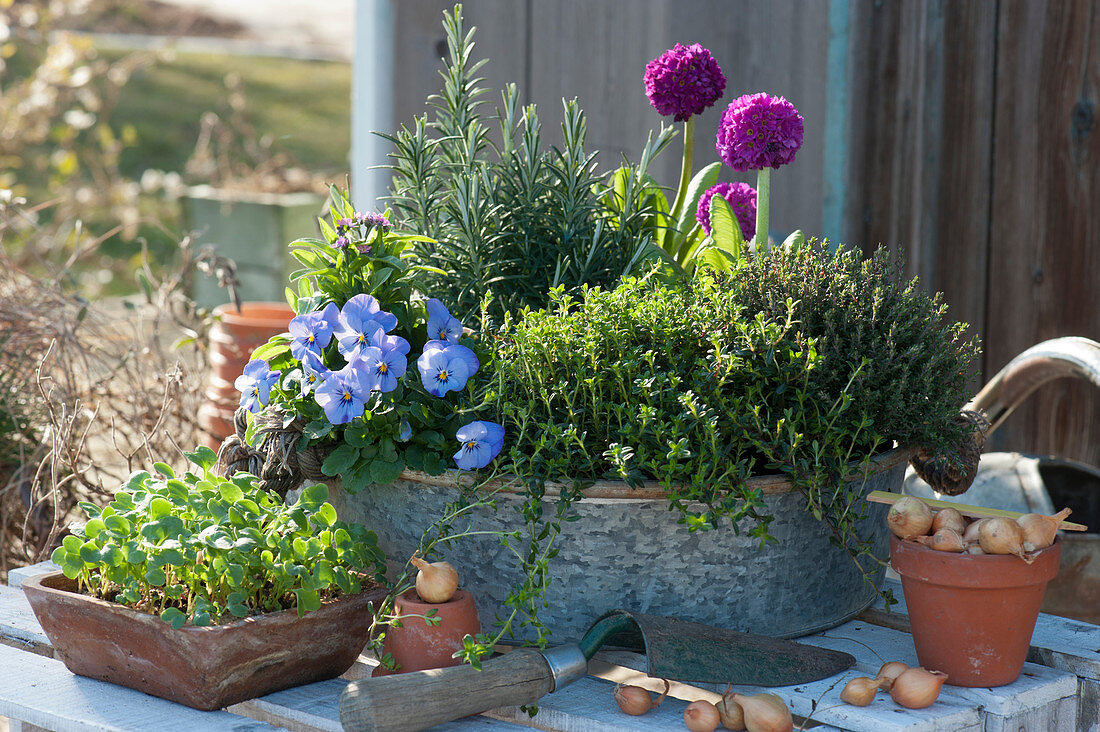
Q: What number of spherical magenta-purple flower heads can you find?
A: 3